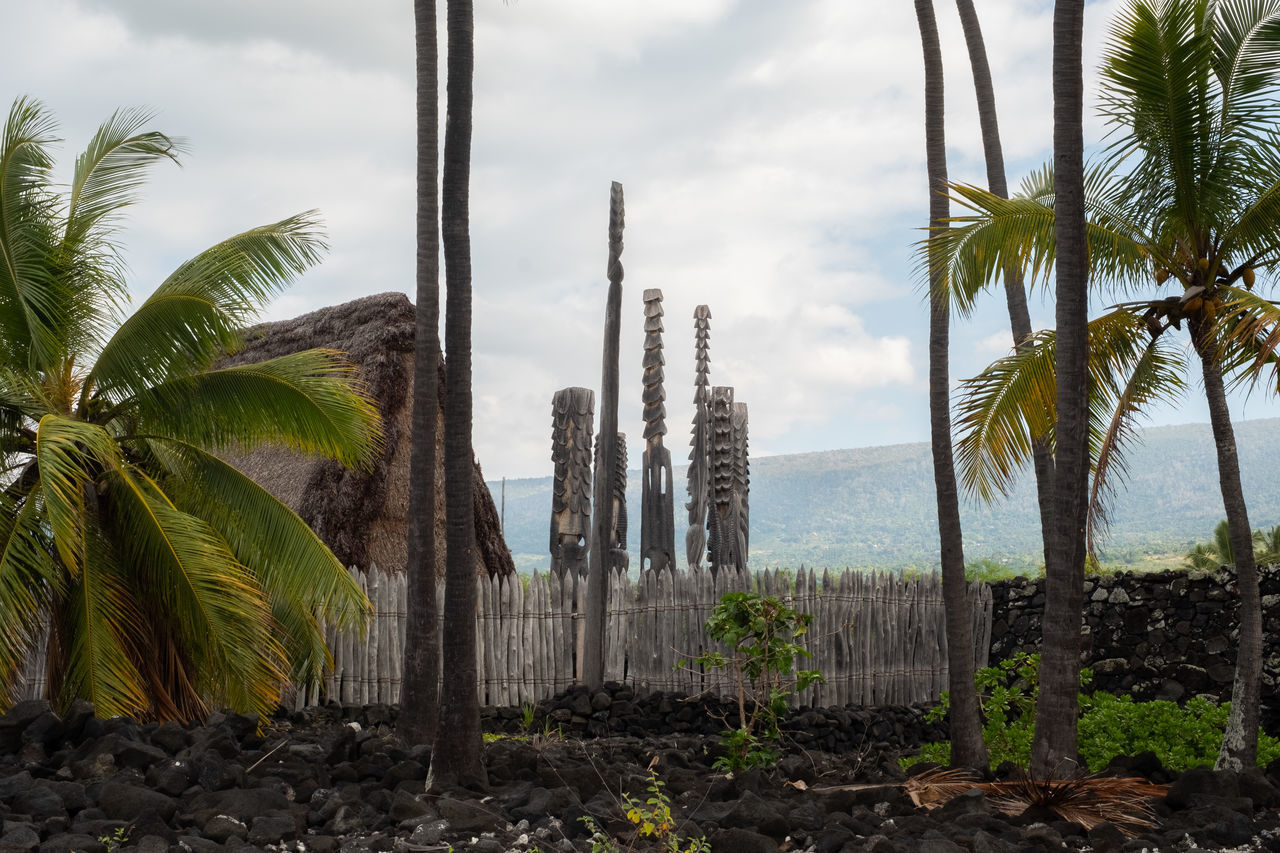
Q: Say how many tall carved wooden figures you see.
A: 7